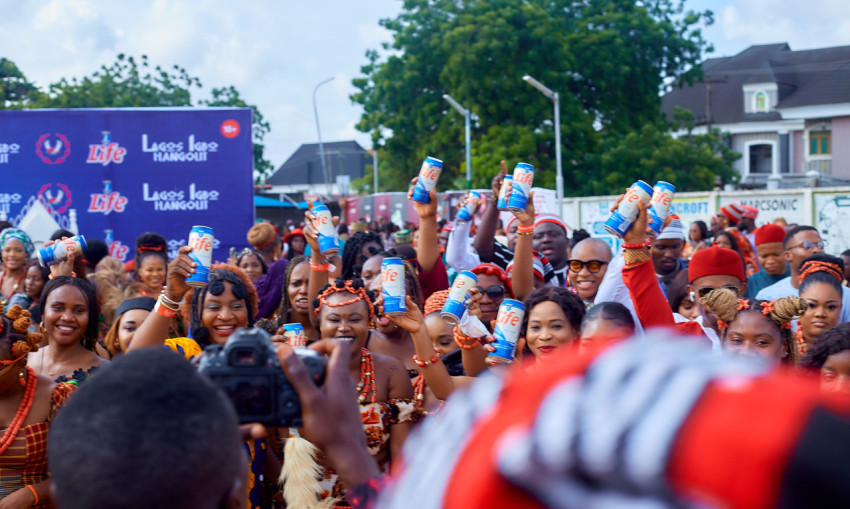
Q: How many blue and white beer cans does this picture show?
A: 13